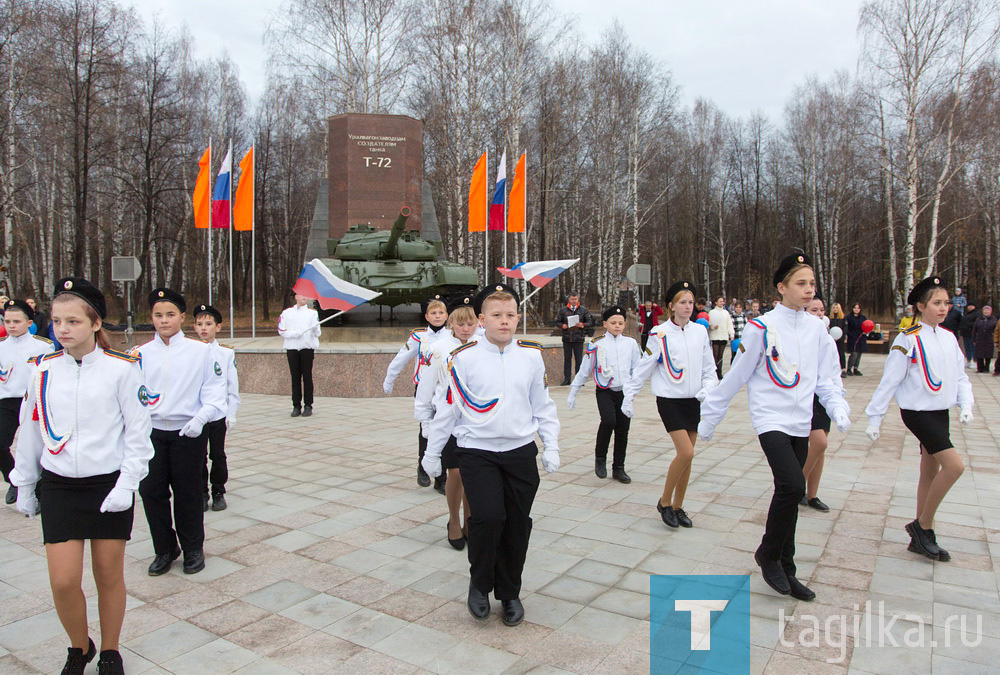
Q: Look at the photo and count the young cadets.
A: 13